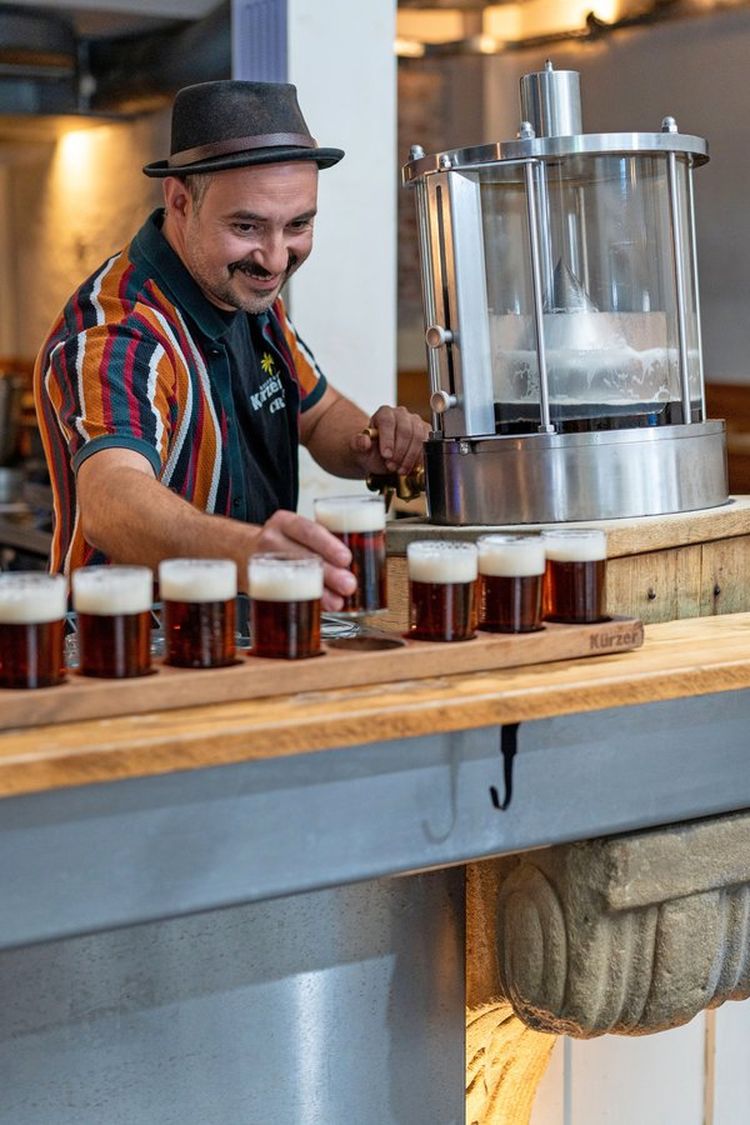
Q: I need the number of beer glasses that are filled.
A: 8